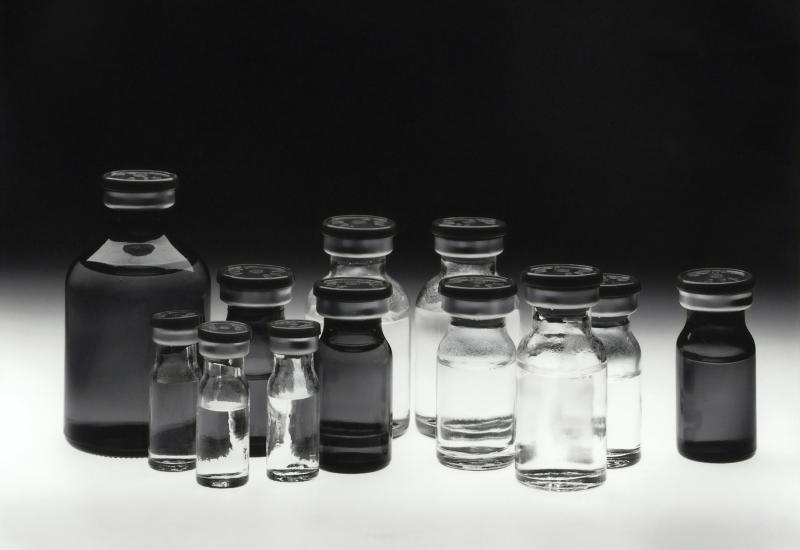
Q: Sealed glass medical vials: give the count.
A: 12